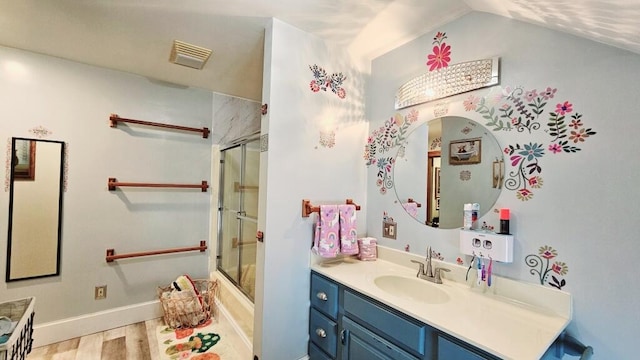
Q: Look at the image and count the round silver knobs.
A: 2